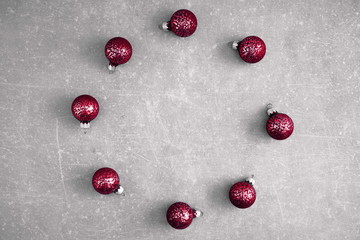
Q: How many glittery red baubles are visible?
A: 8